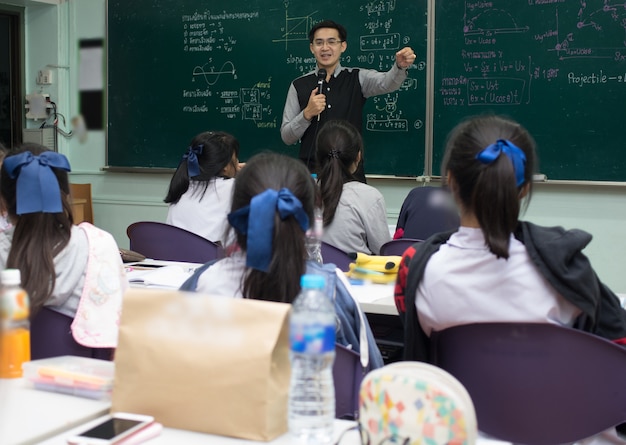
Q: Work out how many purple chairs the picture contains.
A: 6